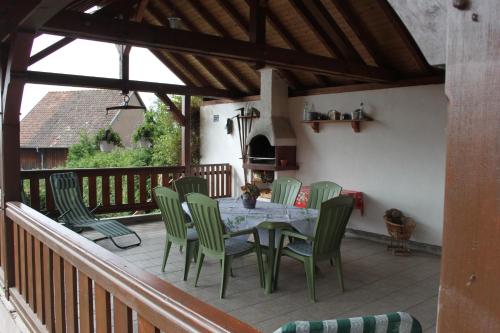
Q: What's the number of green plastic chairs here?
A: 6